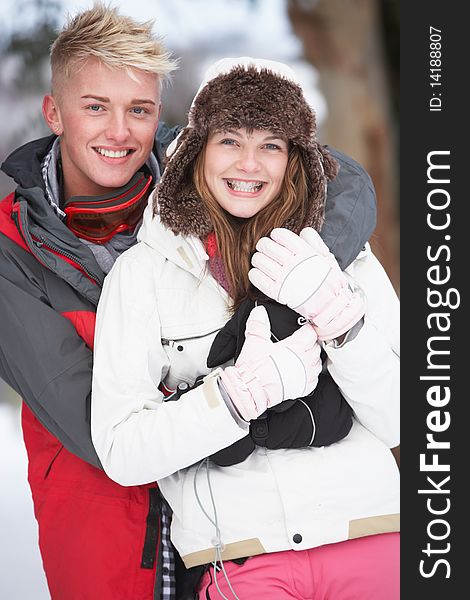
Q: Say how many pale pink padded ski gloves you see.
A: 2